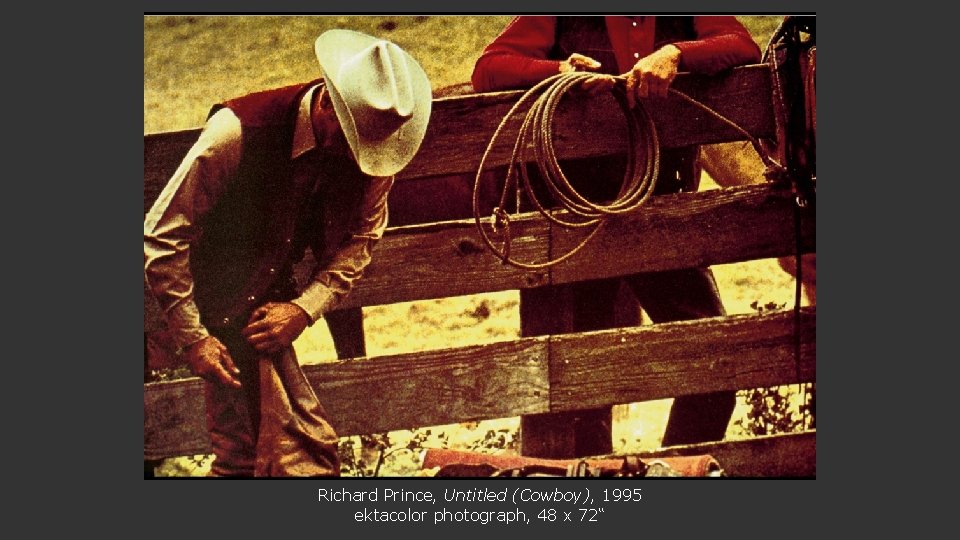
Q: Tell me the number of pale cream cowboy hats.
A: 1